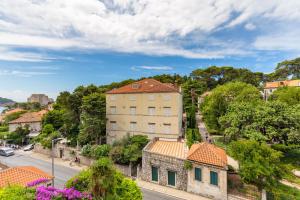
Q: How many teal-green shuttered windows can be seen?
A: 4